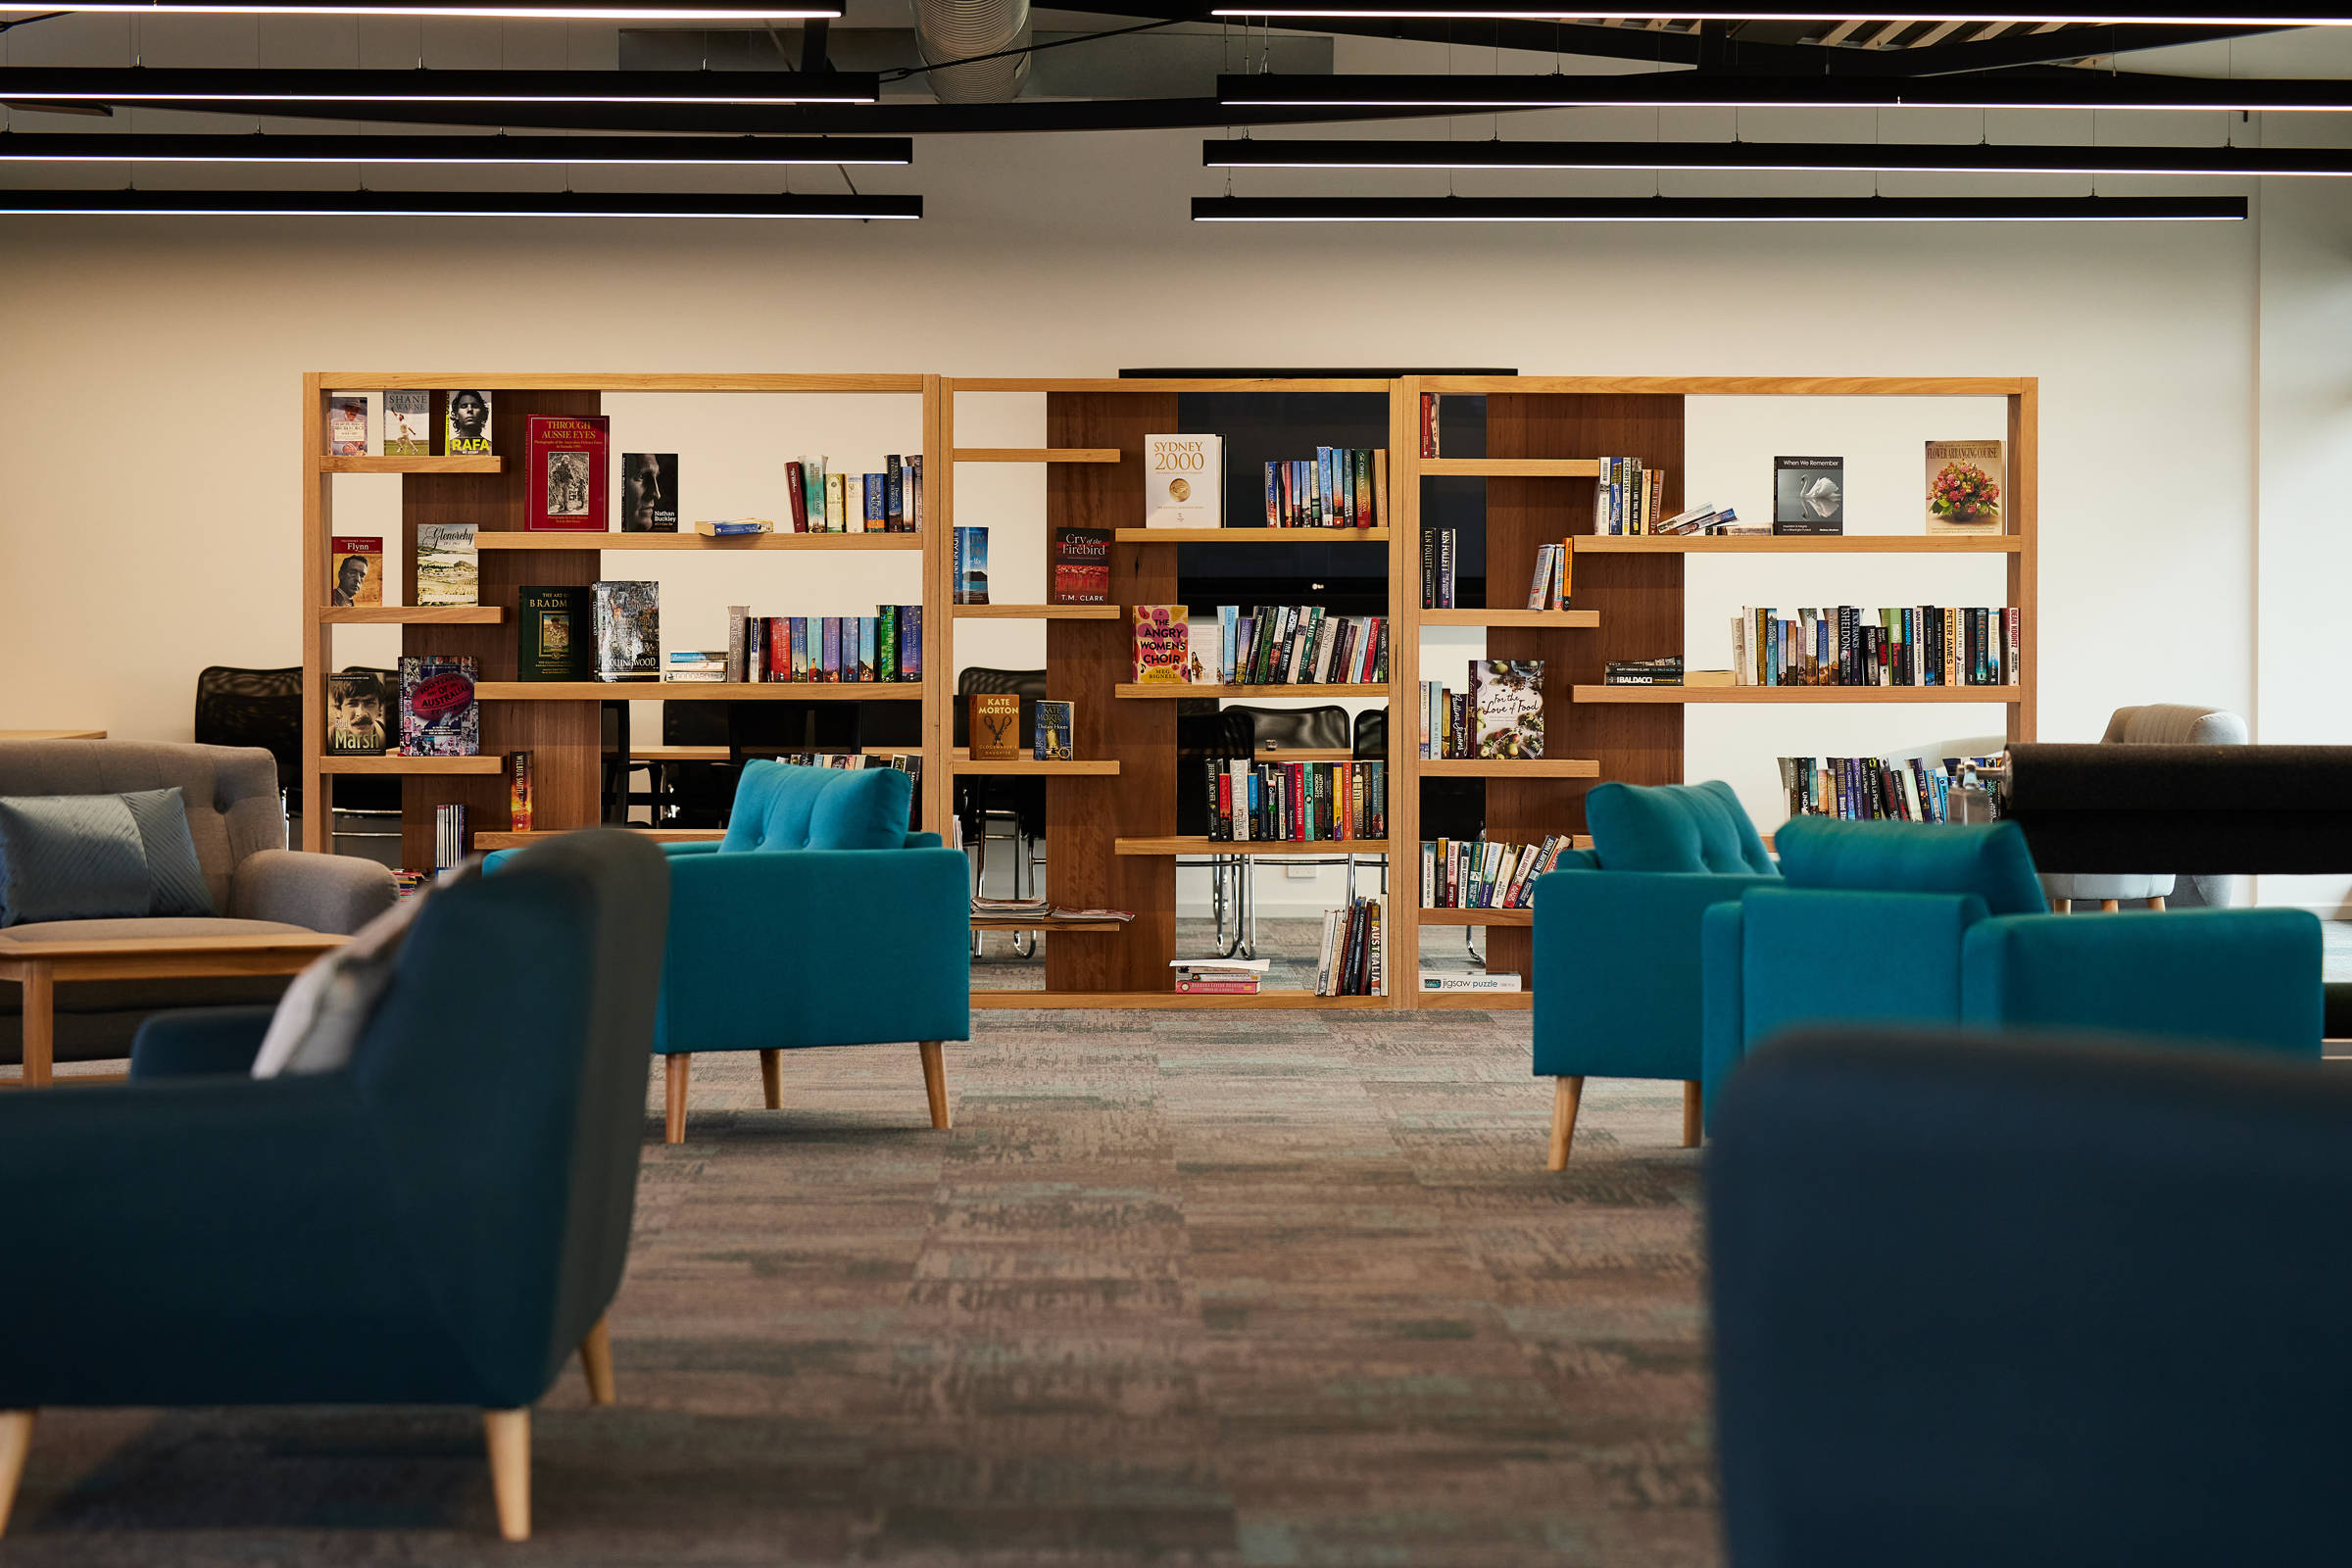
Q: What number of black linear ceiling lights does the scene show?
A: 8